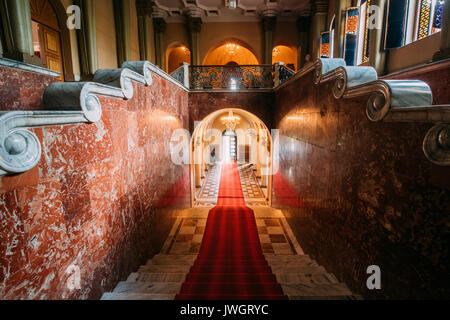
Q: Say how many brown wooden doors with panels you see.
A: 1